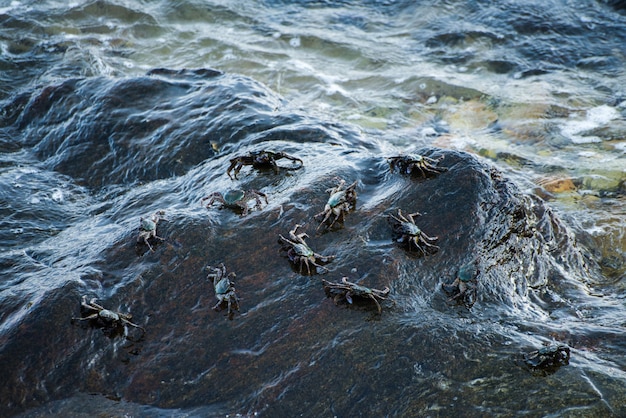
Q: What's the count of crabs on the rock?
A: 12